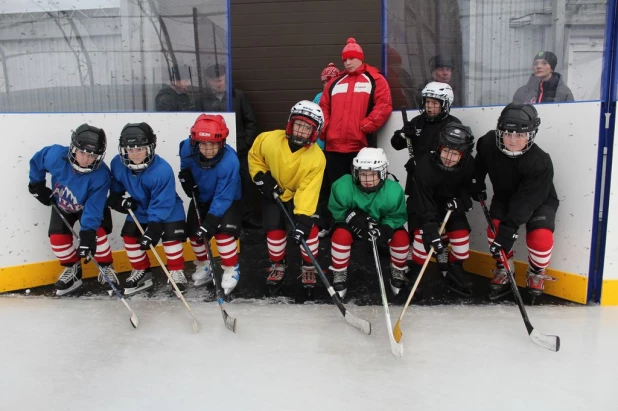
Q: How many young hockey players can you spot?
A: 8